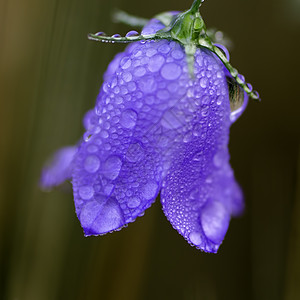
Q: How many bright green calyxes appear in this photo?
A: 1